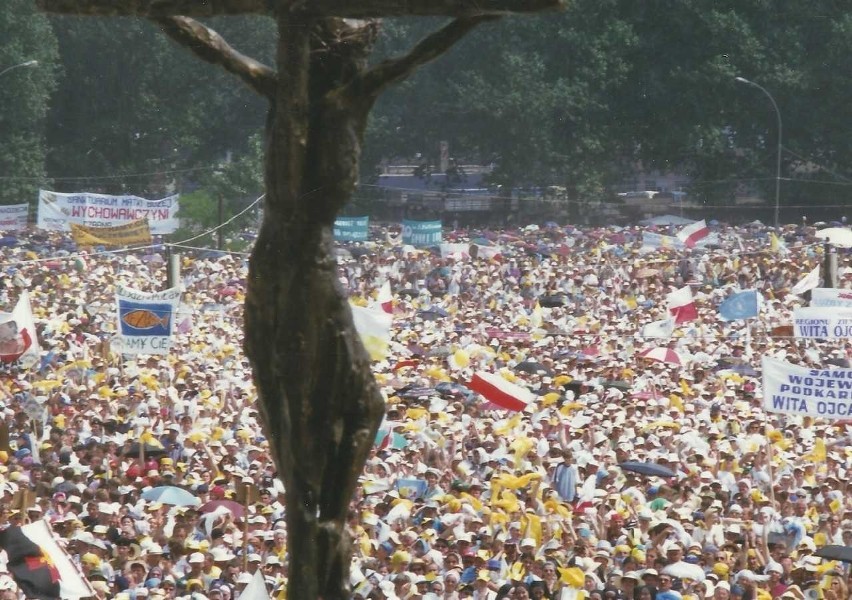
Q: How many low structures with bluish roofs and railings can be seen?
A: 1